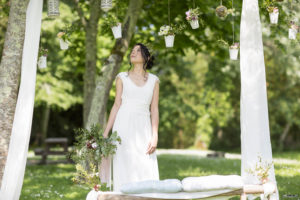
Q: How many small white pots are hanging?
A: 8